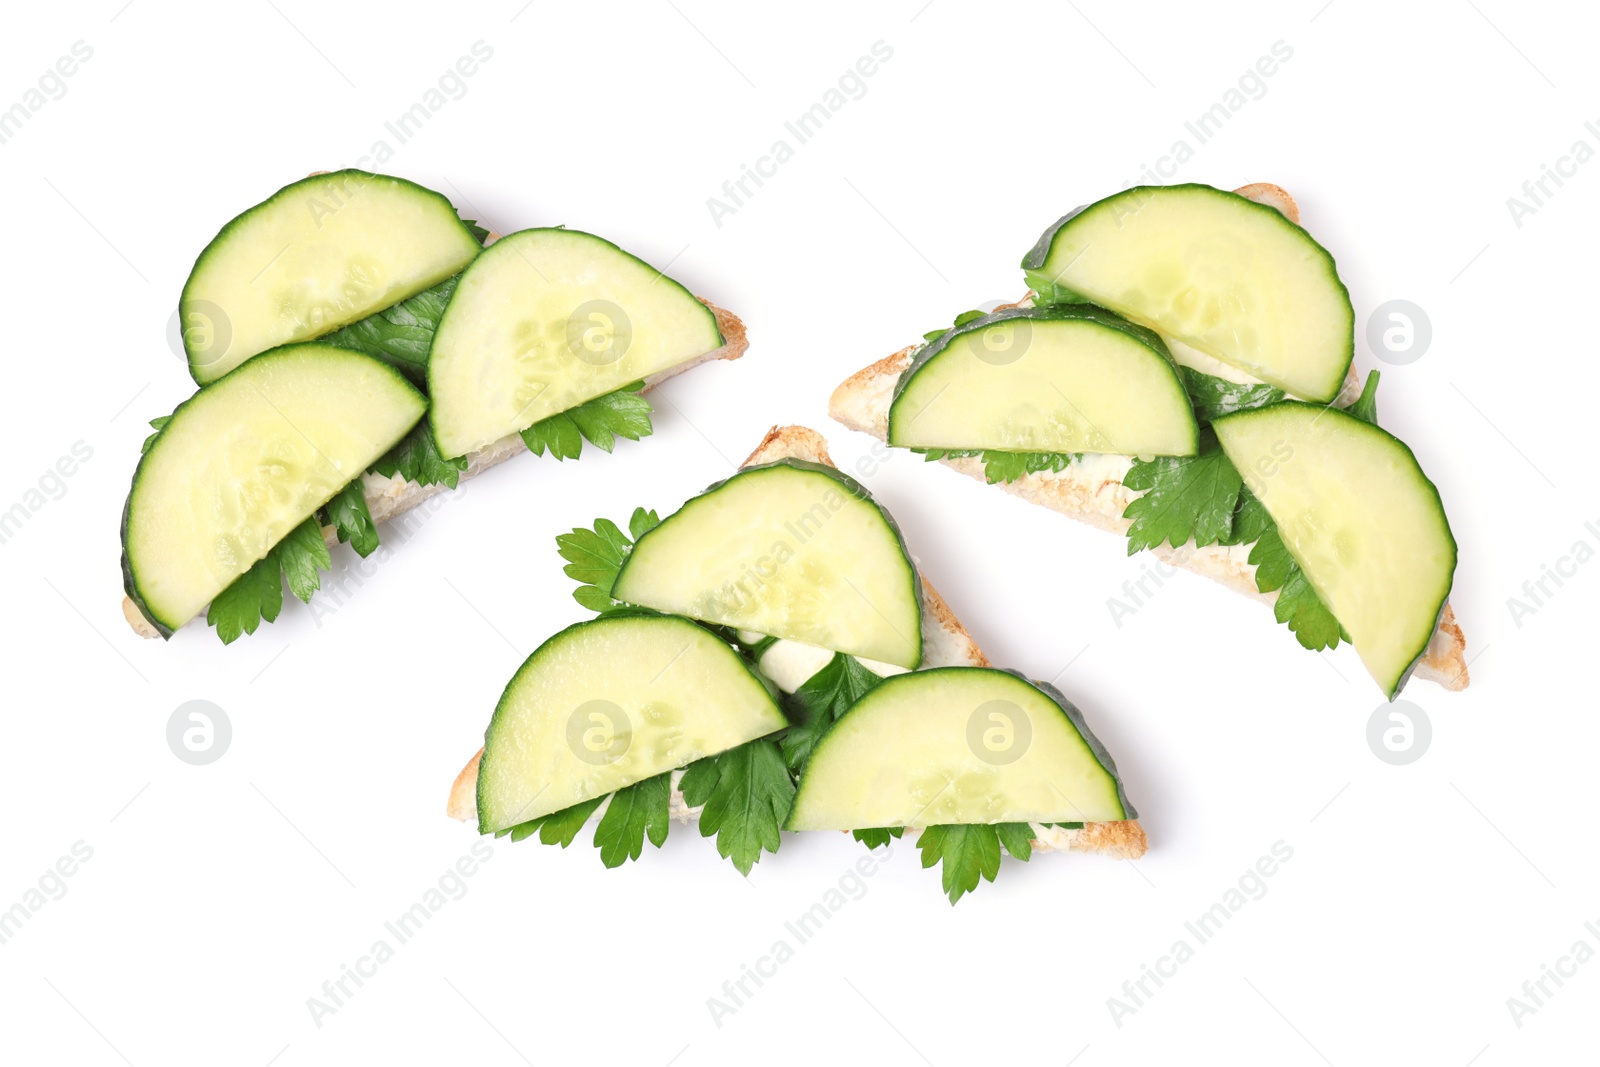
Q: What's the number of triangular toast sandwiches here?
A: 3